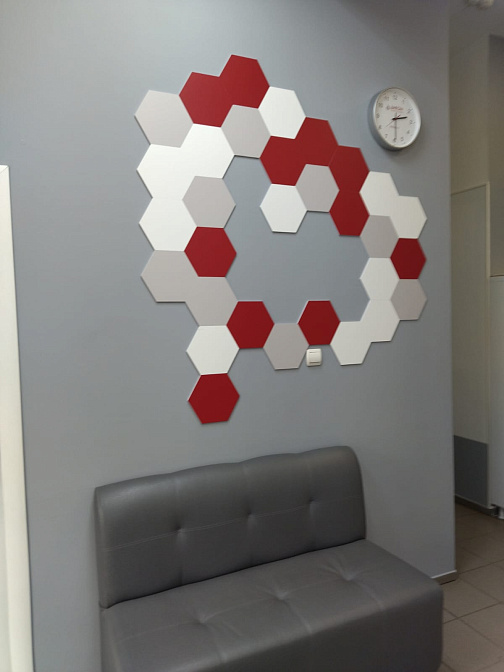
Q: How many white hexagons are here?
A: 11